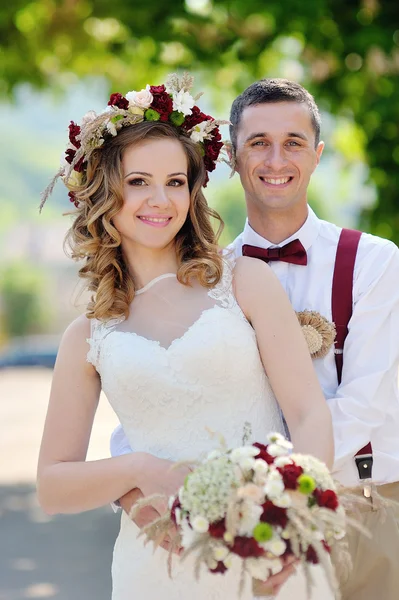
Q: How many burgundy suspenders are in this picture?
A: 1